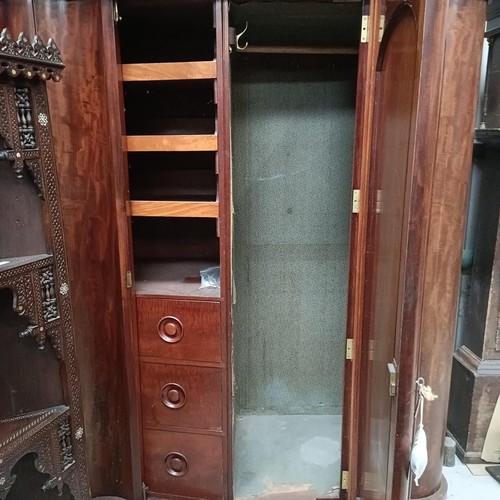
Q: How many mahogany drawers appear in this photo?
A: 3